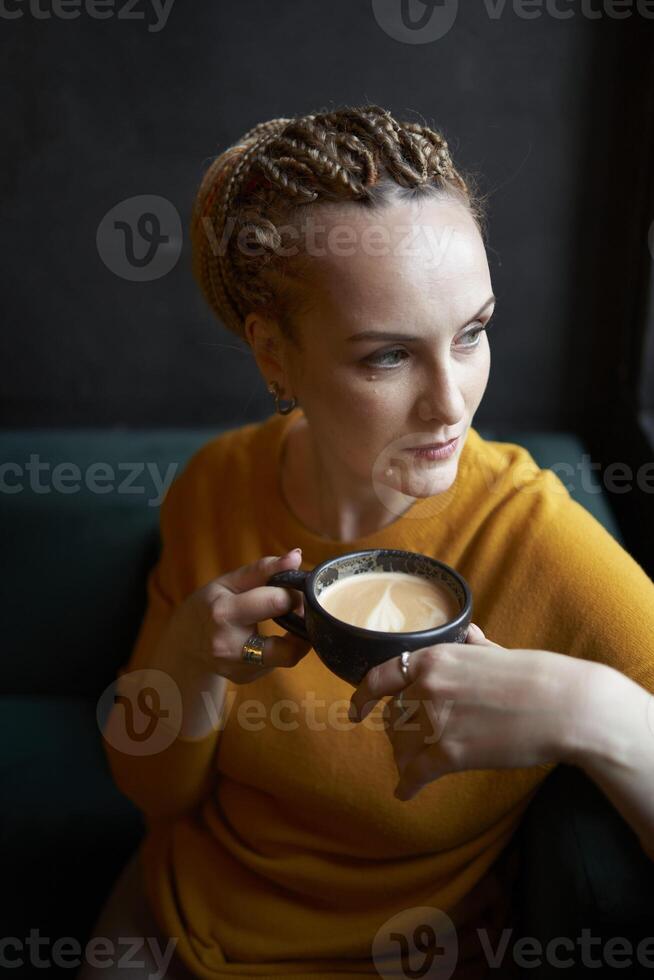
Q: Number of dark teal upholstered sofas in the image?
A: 1